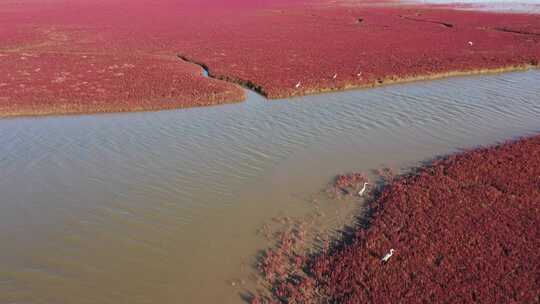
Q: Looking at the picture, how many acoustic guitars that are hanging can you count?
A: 0